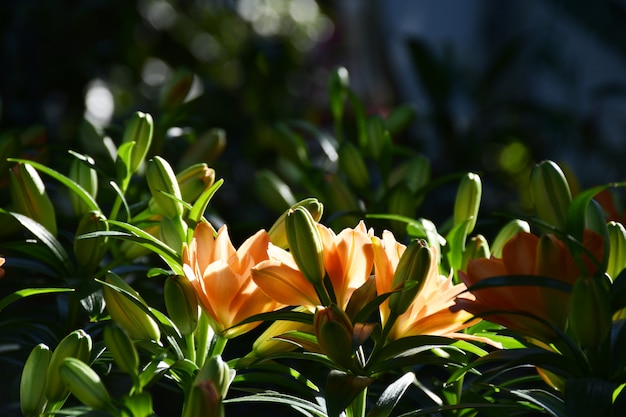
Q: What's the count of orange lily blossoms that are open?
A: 4